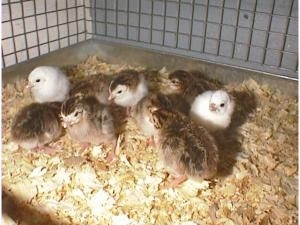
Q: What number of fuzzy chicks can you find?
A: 9